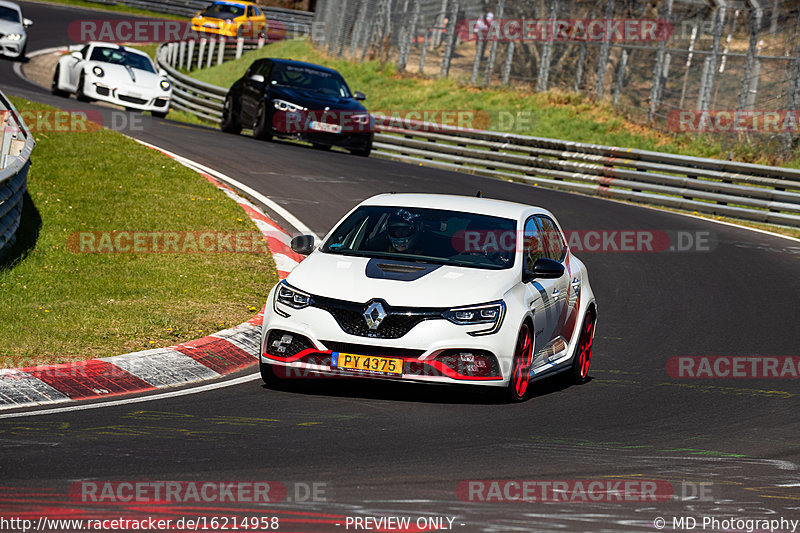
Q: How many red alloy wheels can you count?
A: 2